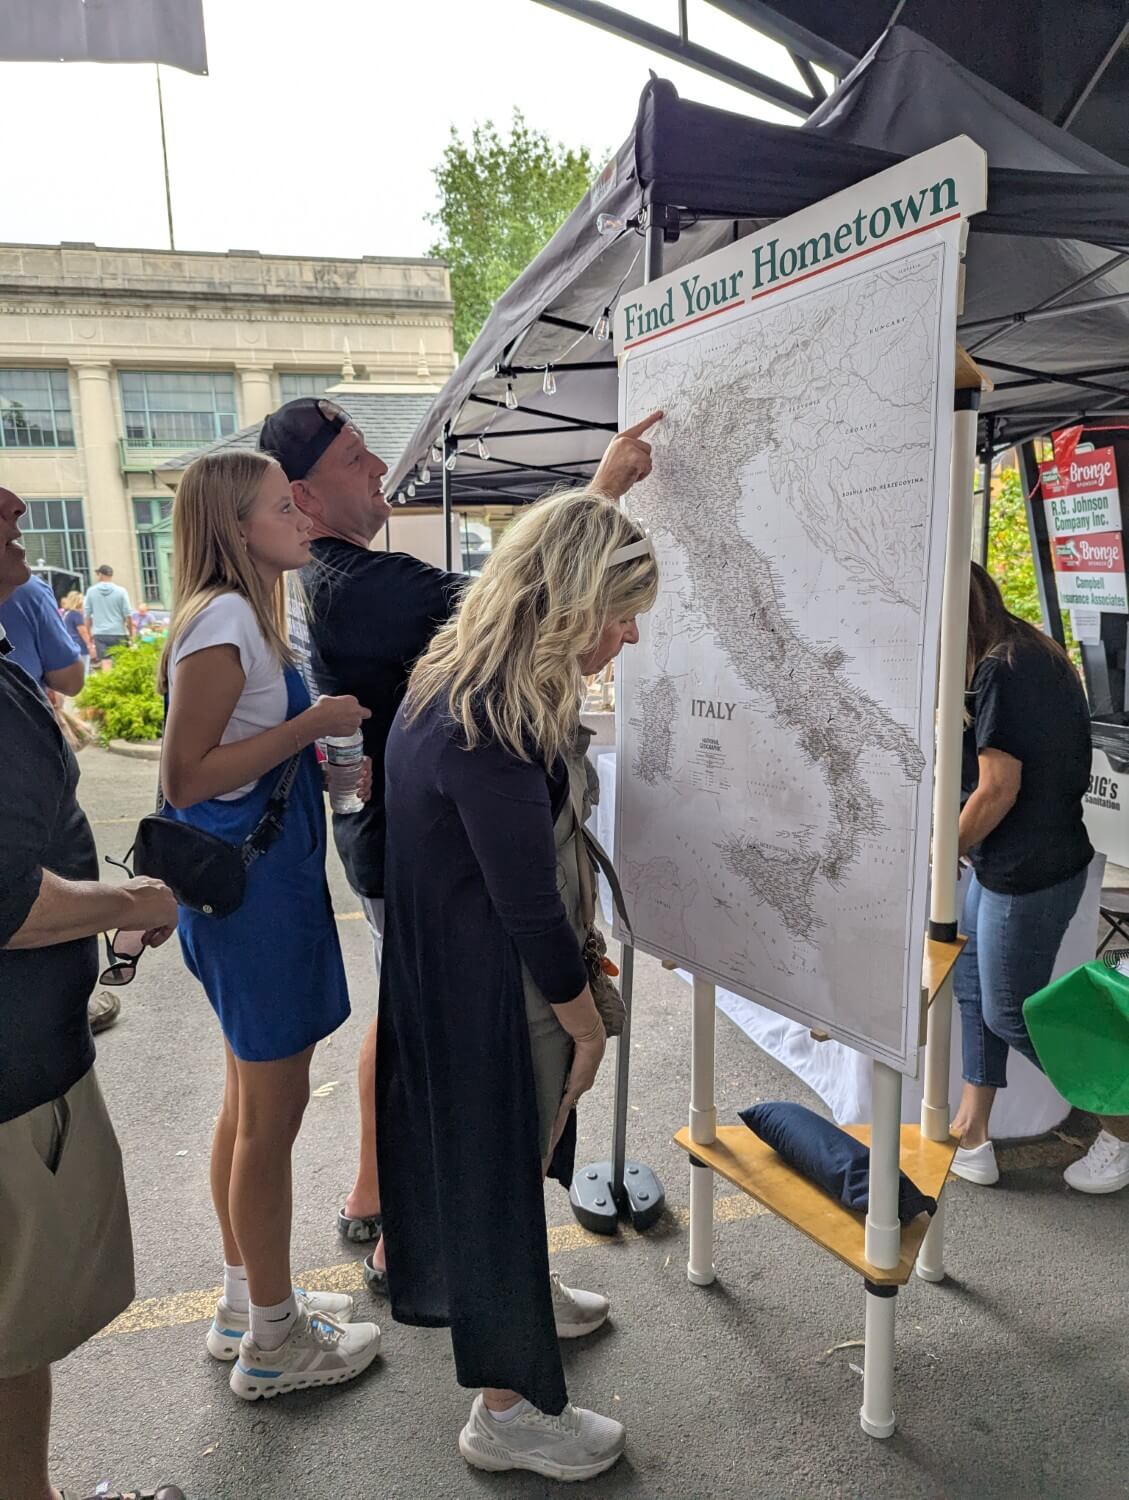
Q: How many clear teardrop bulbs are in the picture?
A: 10